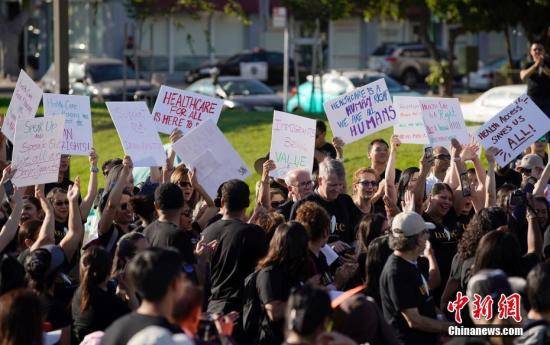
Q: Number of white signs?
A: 11